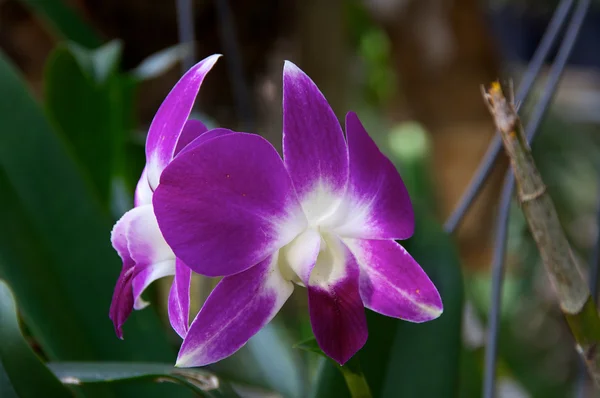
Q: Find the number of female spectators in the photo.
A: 0